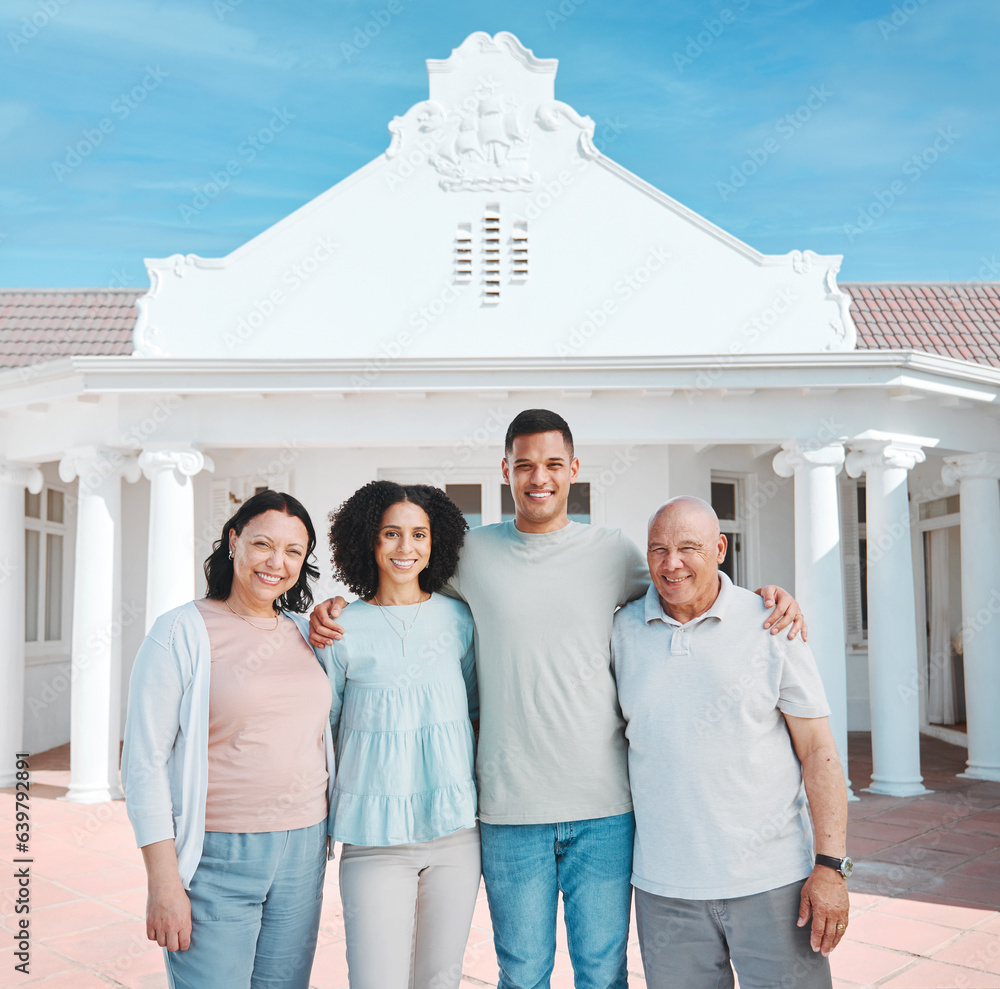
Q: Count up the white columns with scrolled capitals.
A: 6